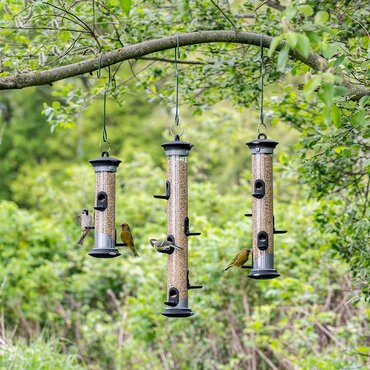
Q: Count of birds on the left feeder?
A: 2